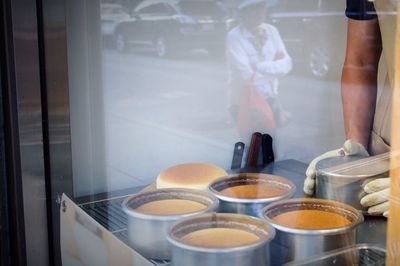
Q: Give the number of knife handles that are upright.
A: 3